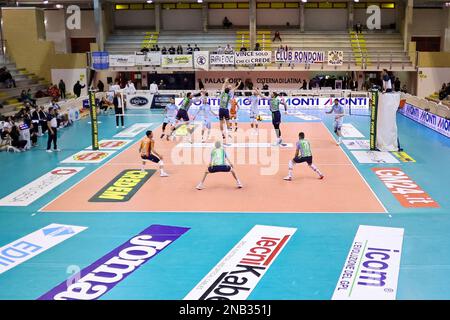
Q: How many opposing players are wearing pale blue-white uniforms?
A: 5